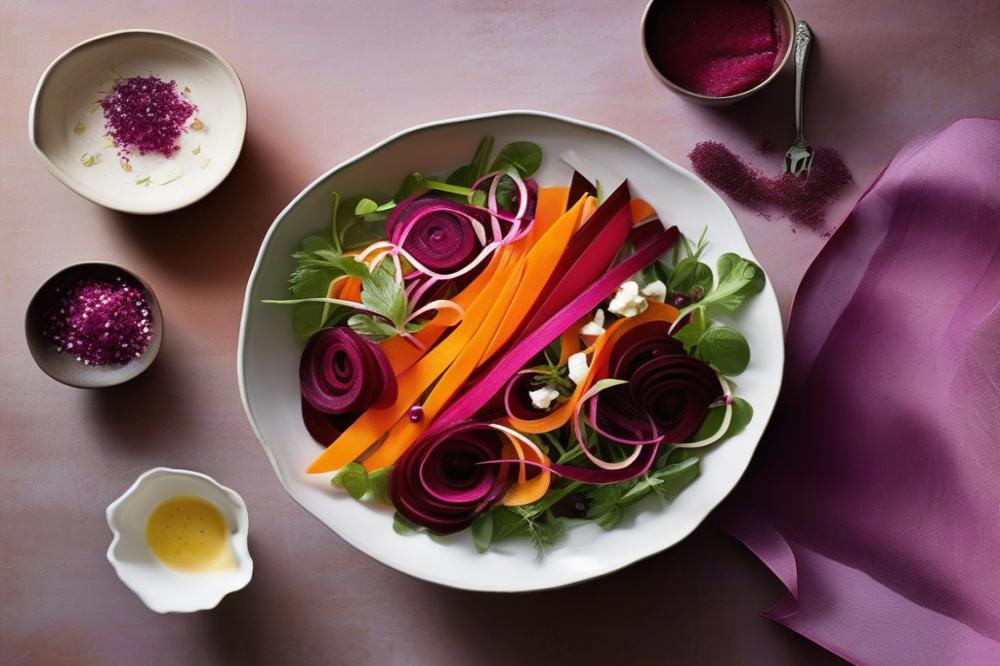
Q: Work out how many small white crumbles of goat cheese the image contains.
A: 5